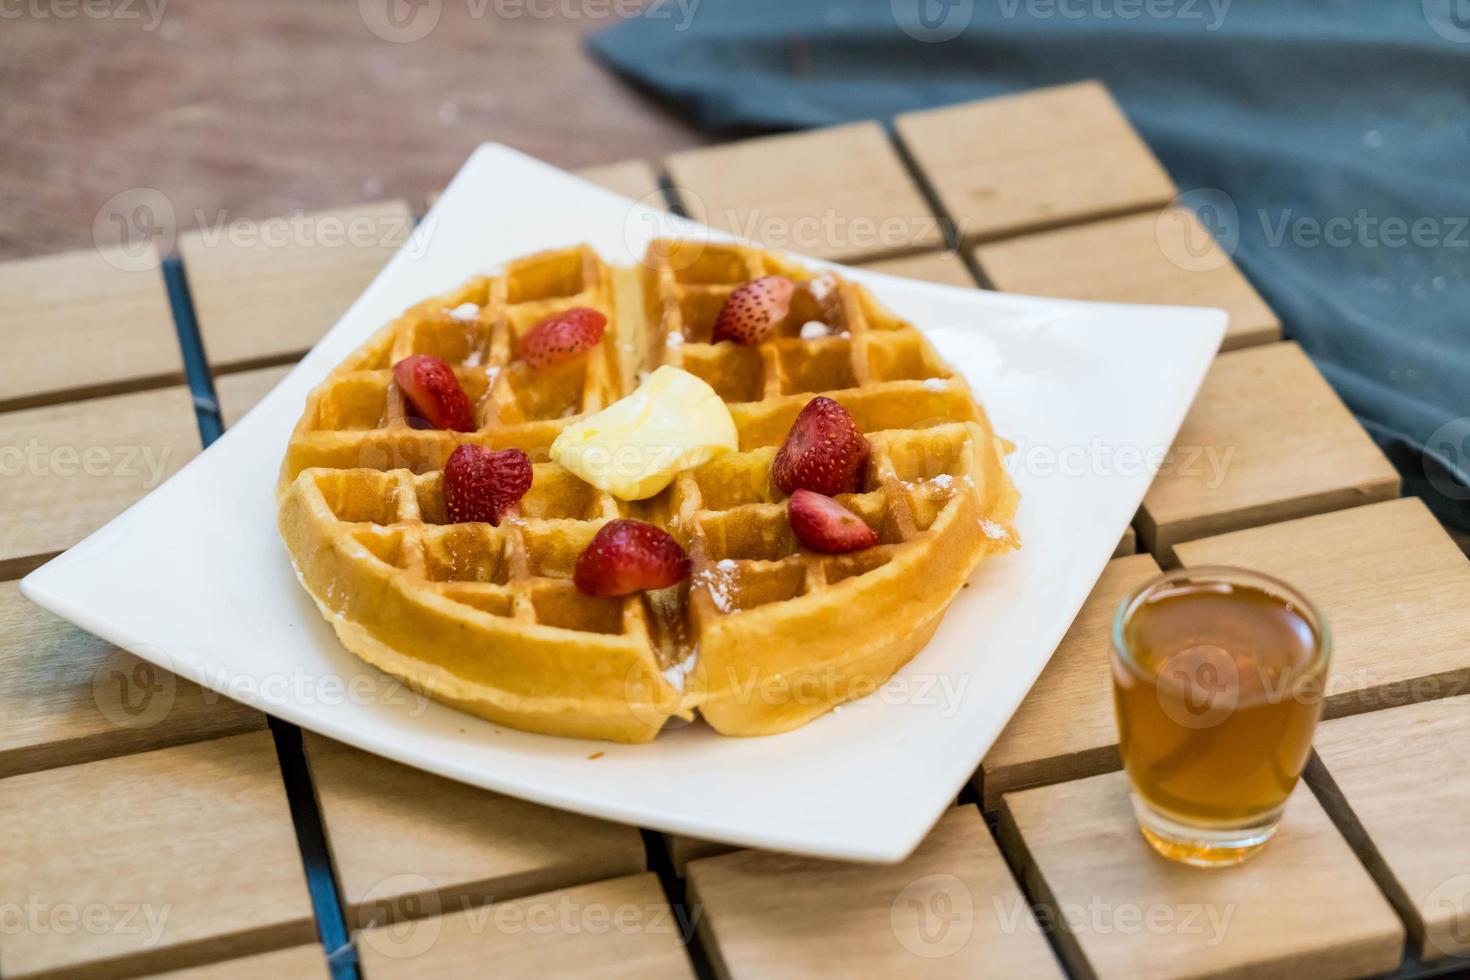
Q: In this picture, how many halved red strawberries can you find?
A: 7